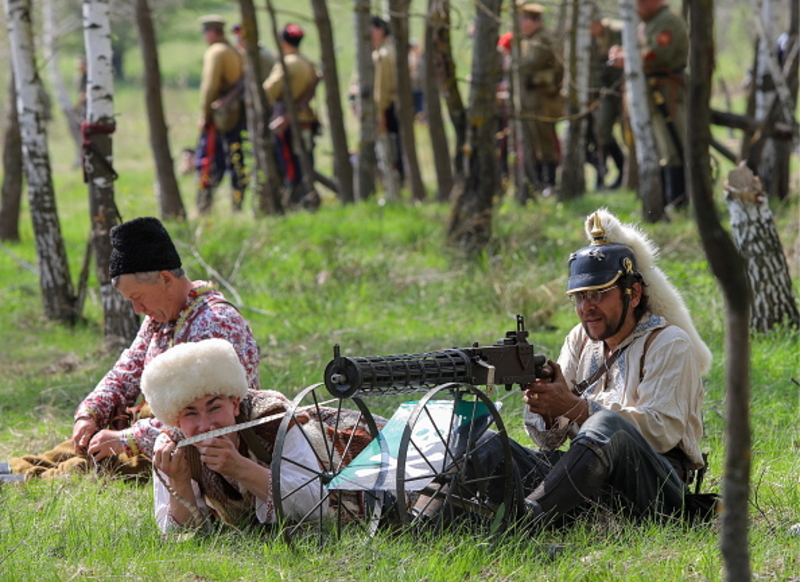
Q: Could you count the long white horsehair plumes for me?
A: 1